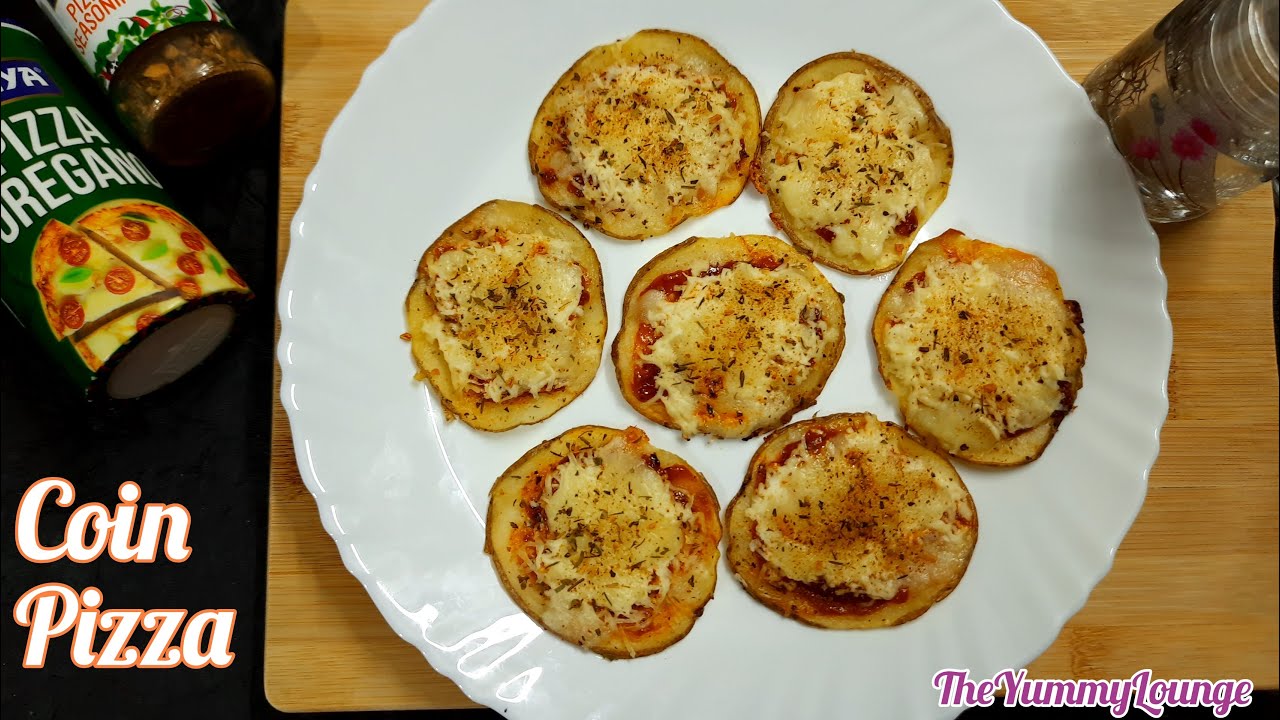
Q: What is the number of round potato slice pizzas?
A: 7